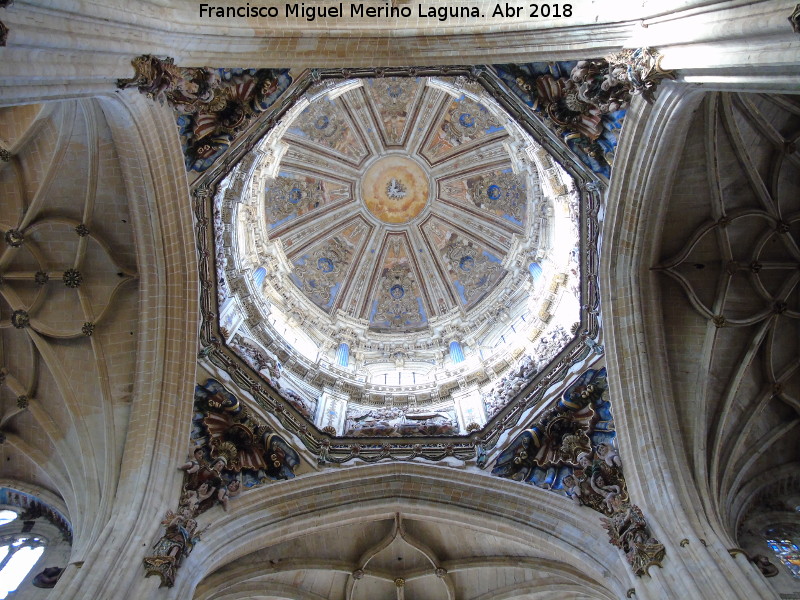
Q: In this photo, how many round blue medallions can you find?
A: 8